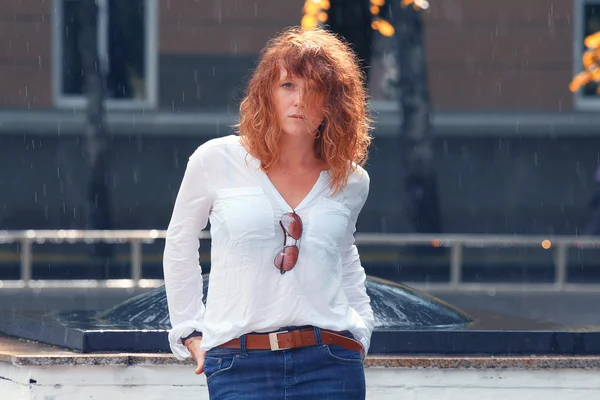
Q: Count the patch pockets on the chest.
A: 2